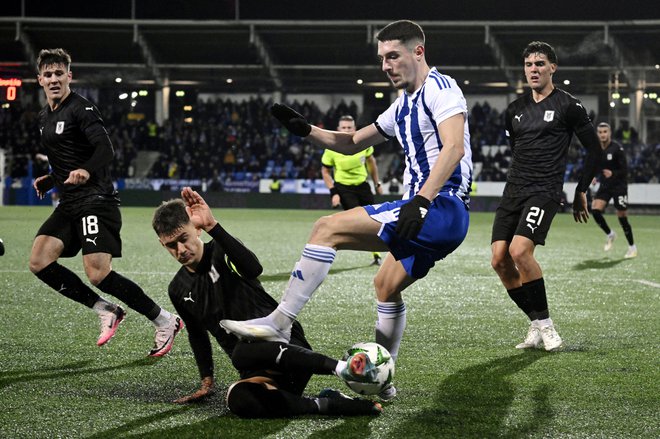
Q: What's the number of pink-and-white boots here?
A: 2